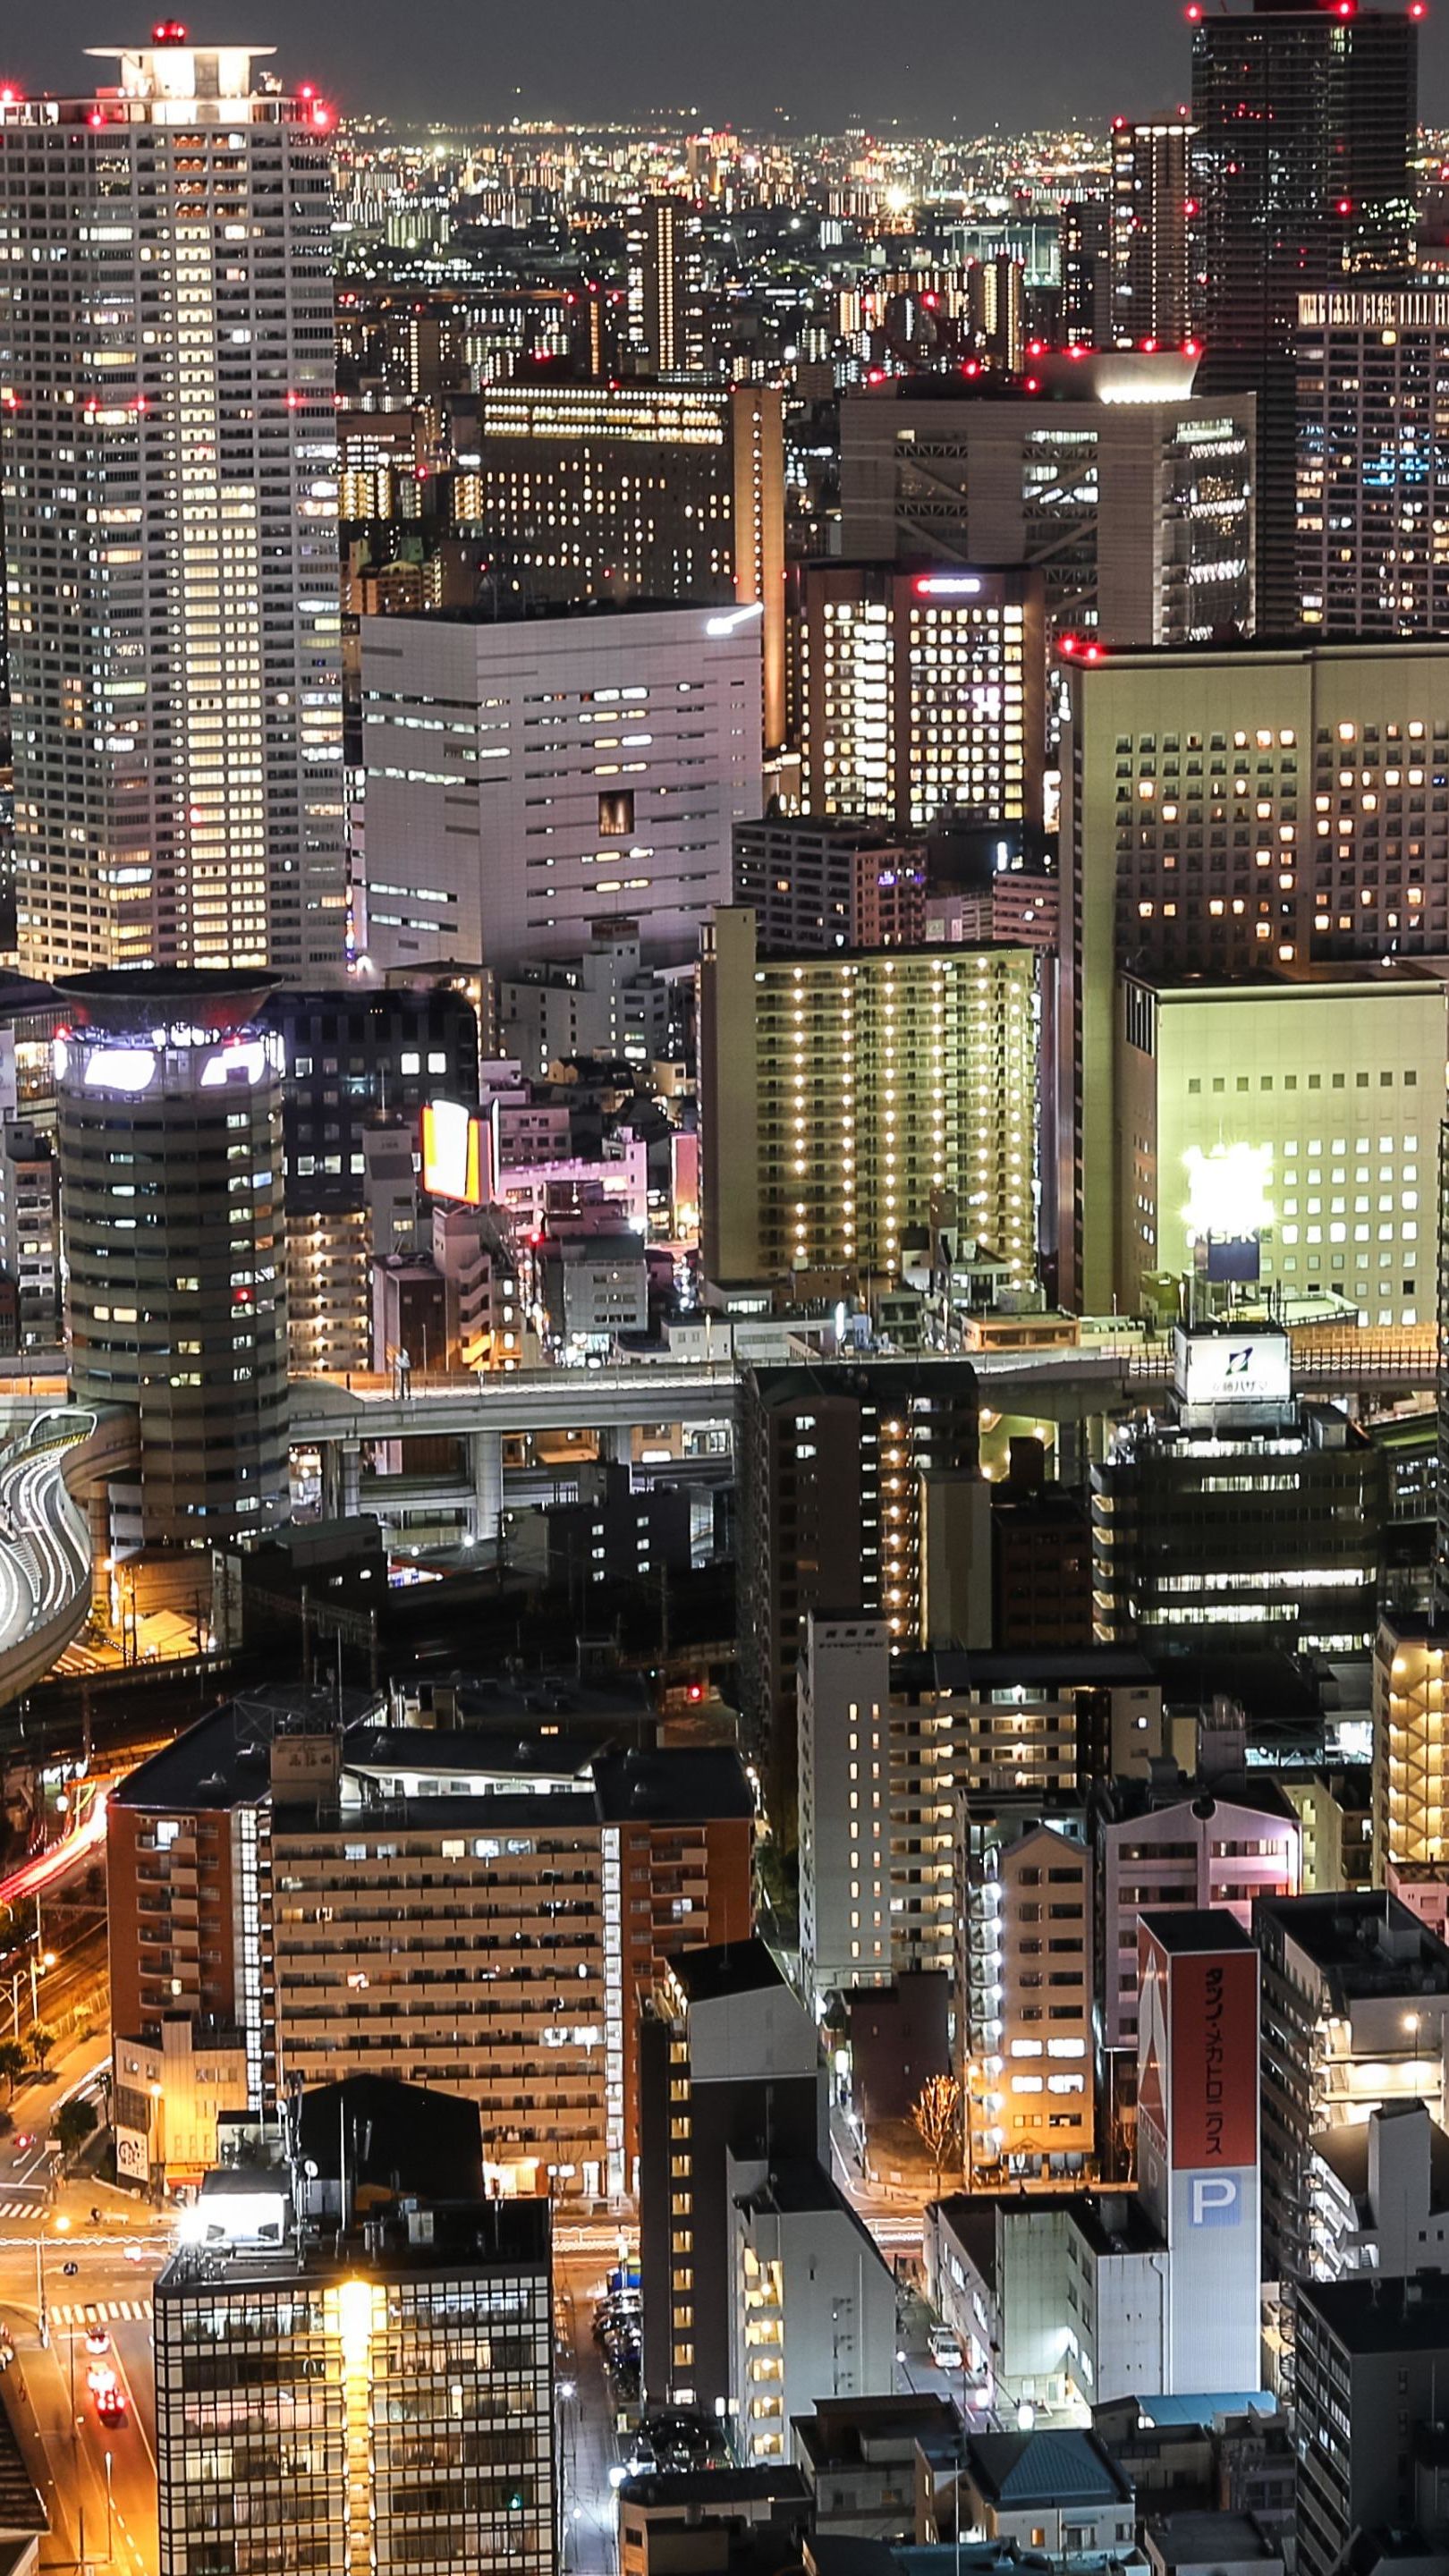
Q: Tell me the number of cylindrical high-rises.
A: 1